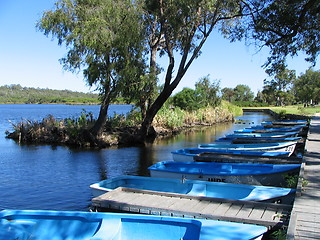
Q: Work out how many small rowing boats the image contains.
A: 11